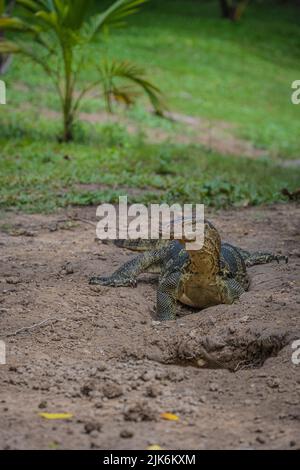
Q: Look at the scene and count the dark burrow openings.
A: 1